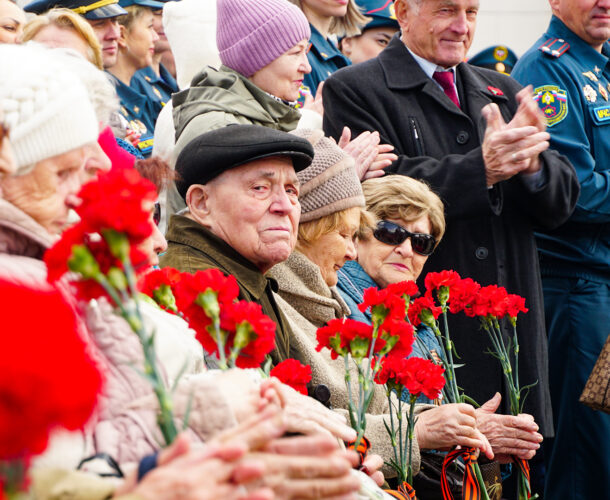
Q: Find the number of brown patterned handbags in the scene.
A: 1